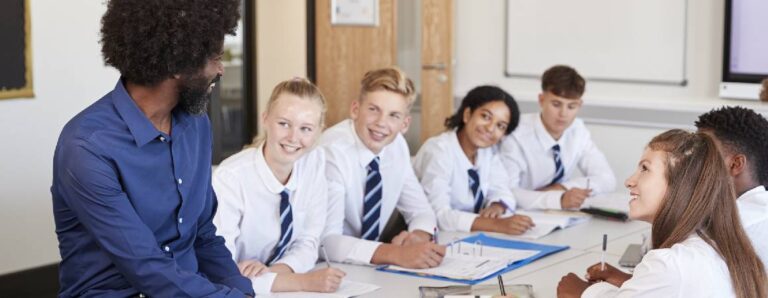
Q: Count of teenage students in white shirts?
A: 6